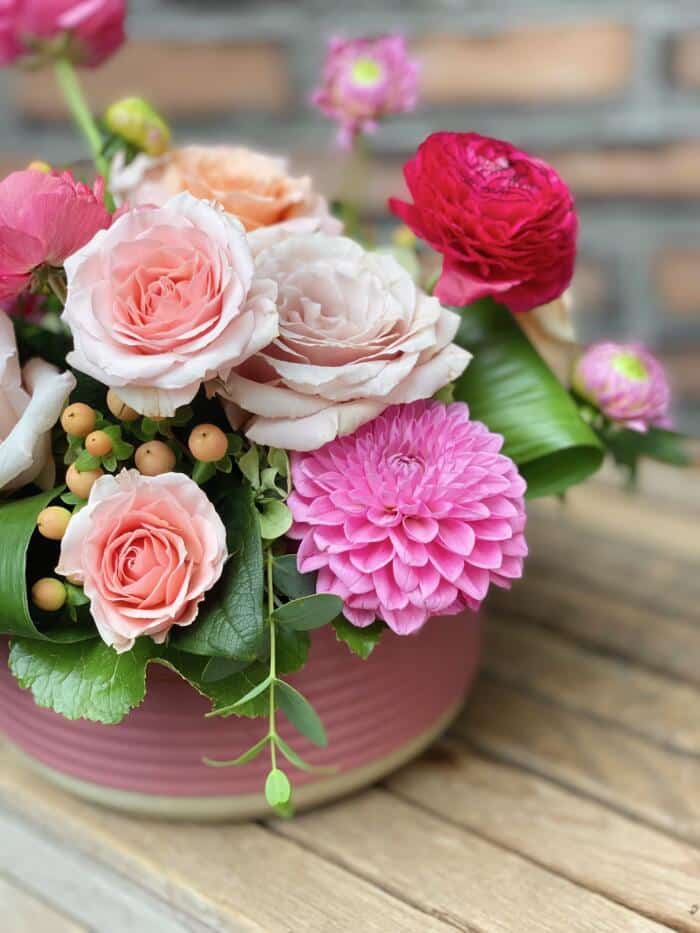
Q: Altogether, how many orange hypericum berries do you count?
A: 8